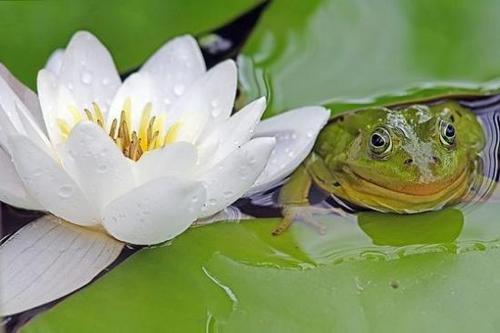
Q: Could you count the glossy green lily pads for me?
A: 3